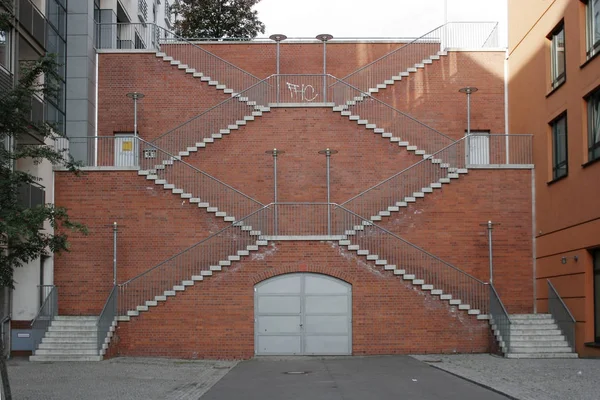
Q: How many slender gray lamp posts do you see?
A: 8